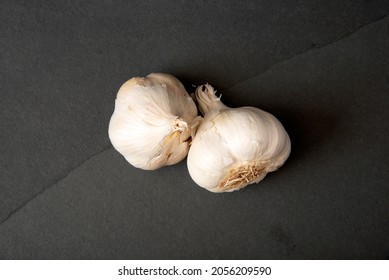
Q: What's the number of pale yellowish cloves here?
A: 2